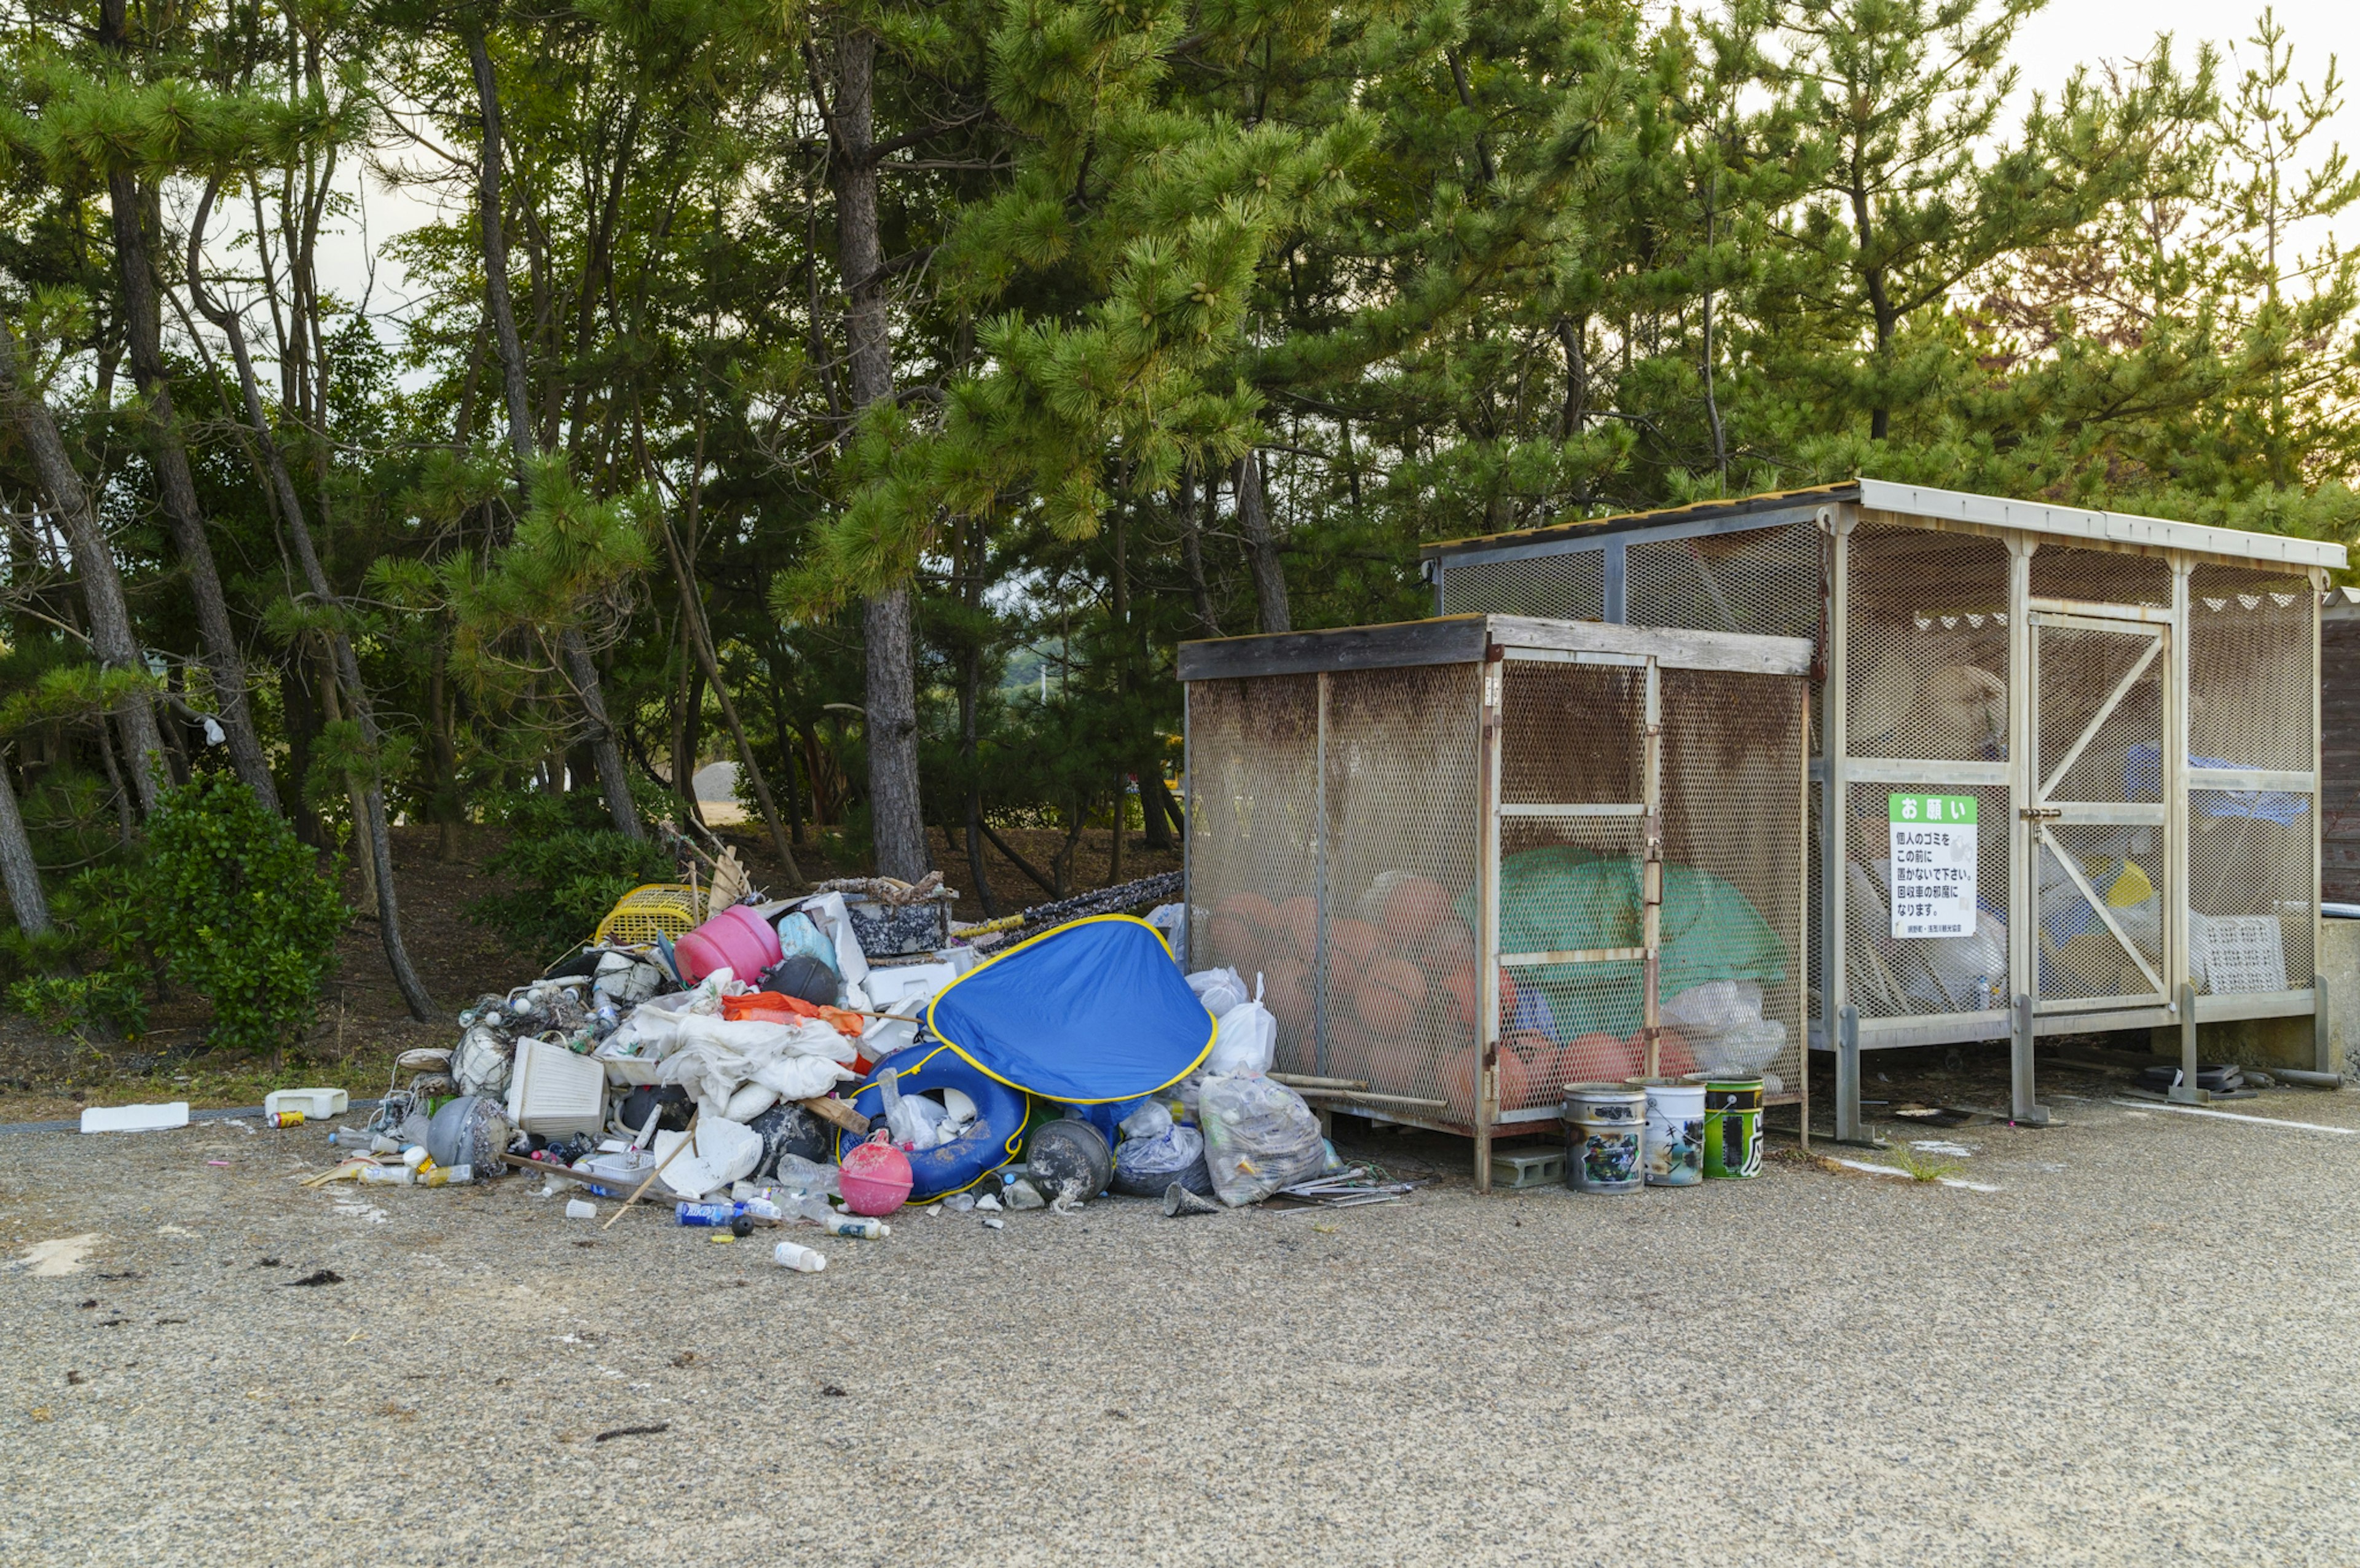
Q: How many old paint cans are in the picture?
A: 3